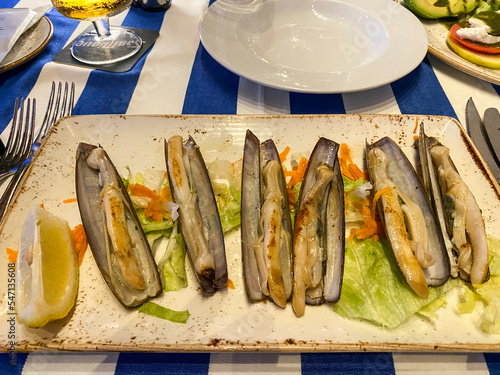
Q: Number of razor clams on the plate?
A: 6